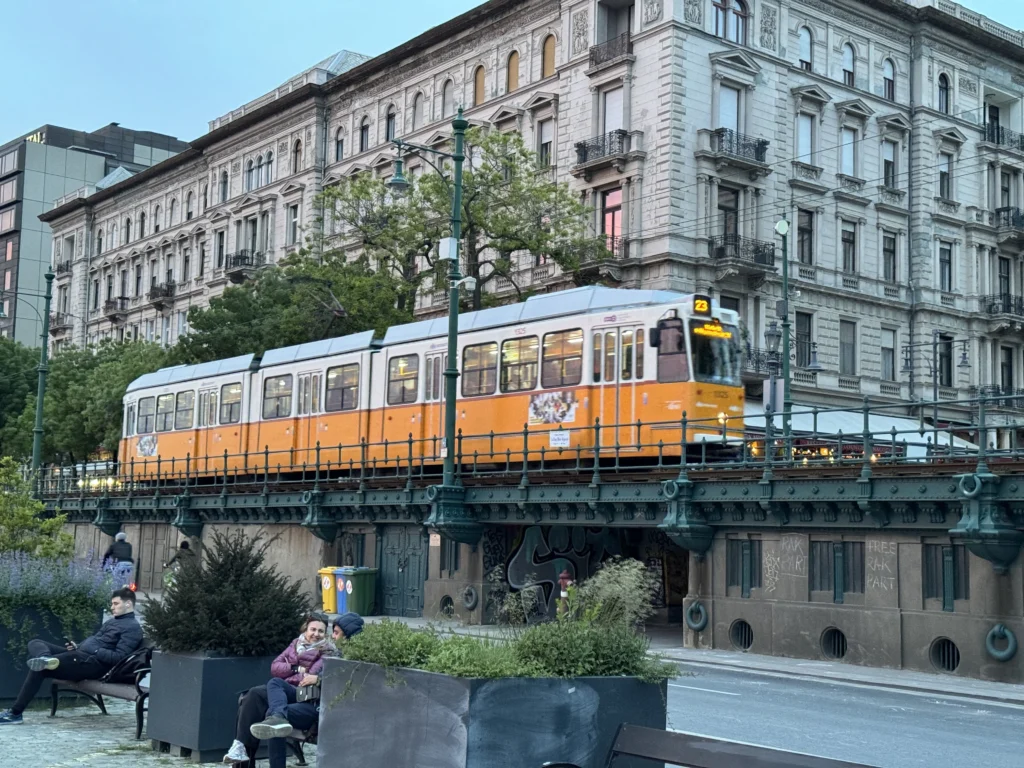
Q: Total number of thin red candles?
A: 0